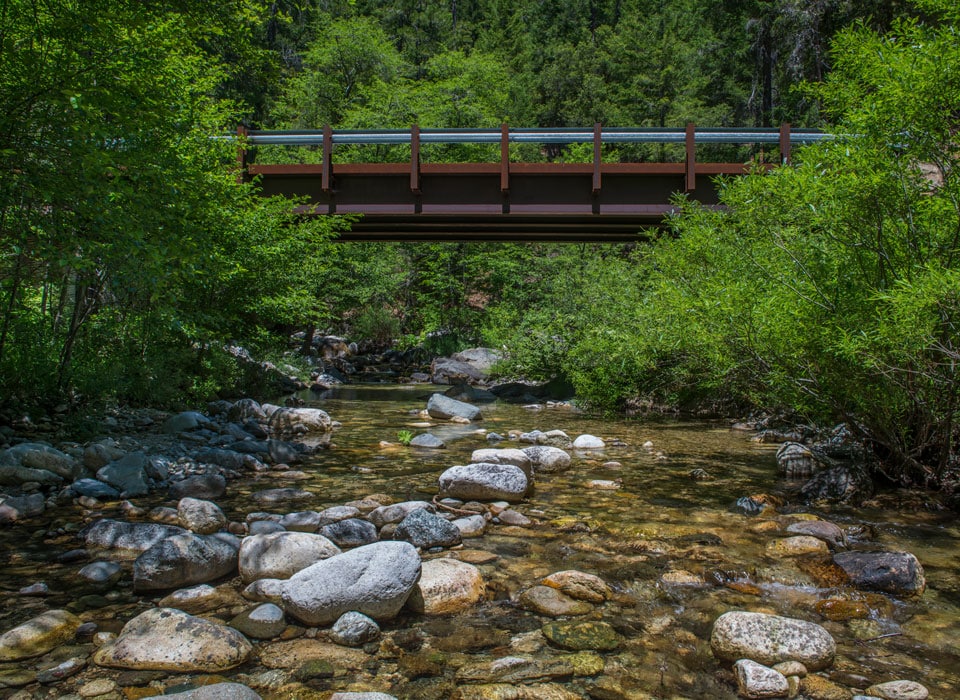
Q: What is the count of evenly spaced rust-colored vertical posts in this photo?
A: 7